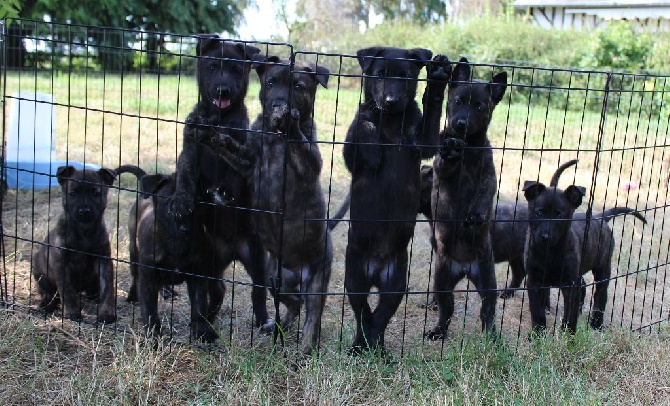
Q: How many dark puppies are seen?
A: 8